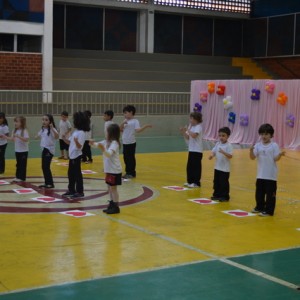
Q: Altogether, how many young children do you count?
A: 12